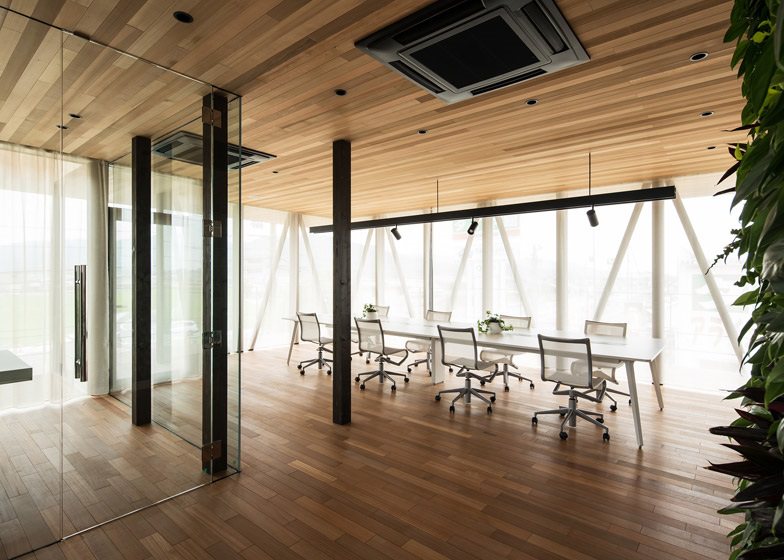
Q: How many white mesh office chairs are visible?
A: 8